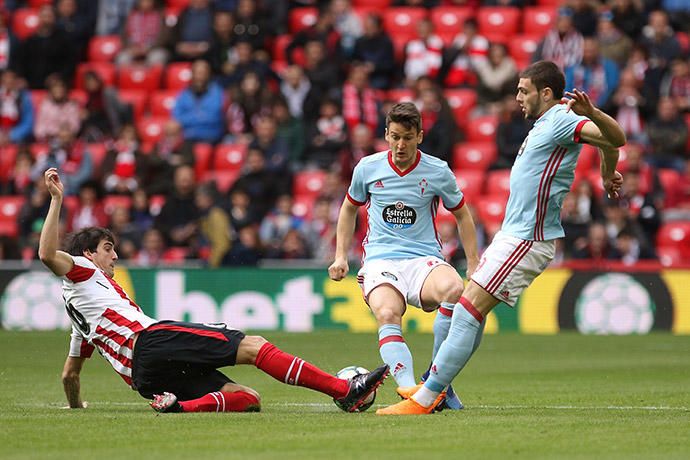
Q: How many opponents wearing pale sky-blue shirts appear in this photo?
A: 2